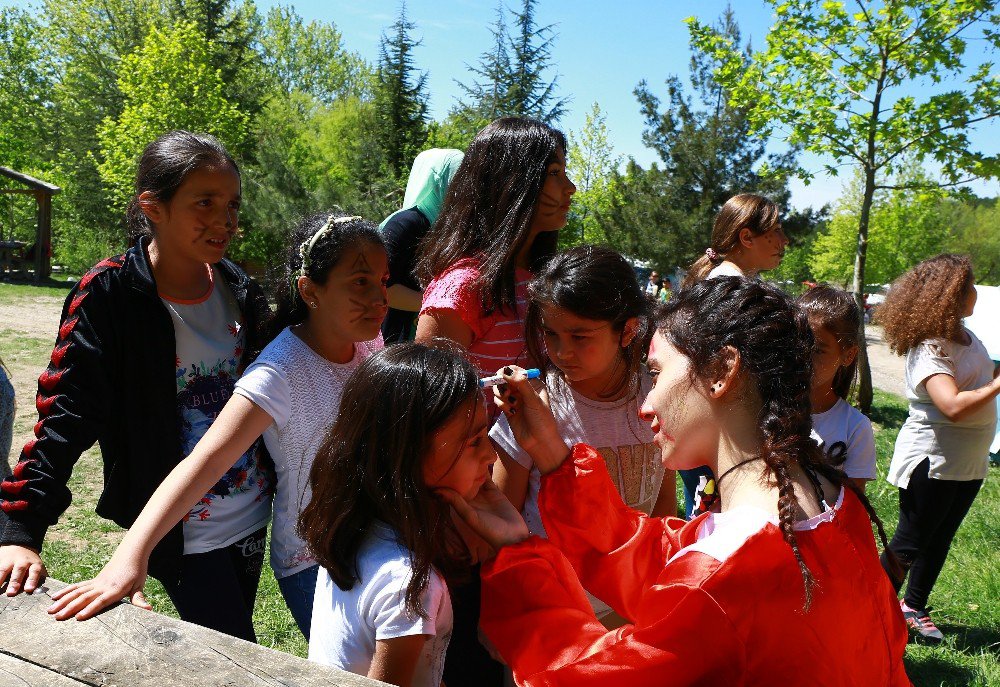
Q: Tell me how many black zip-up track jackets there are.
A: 1